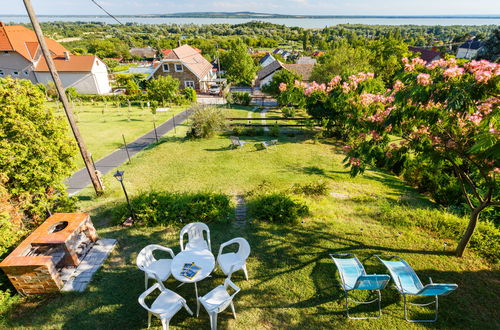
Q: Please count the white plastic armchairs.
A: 5